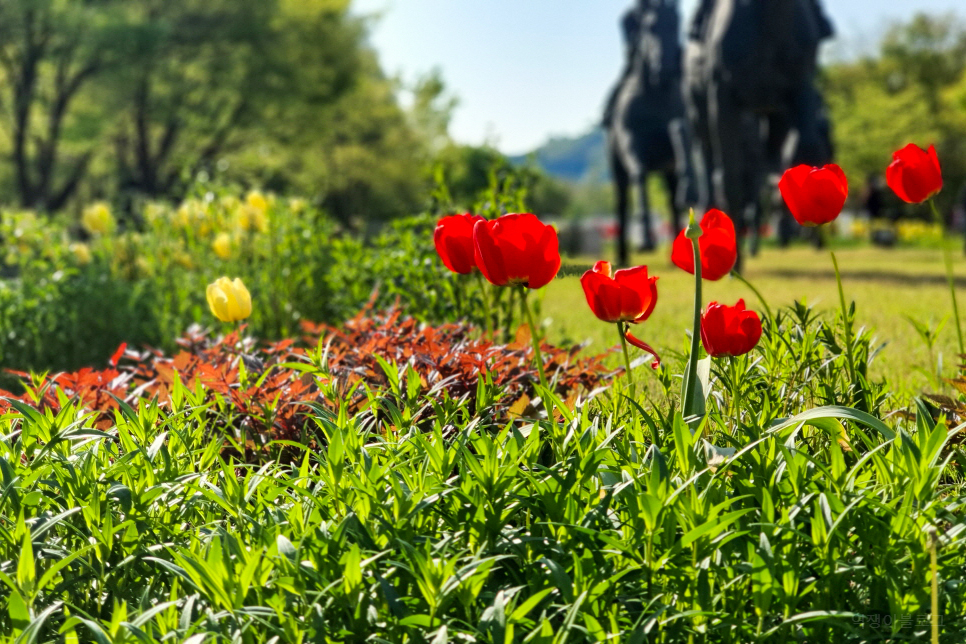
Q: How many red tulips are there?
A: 7